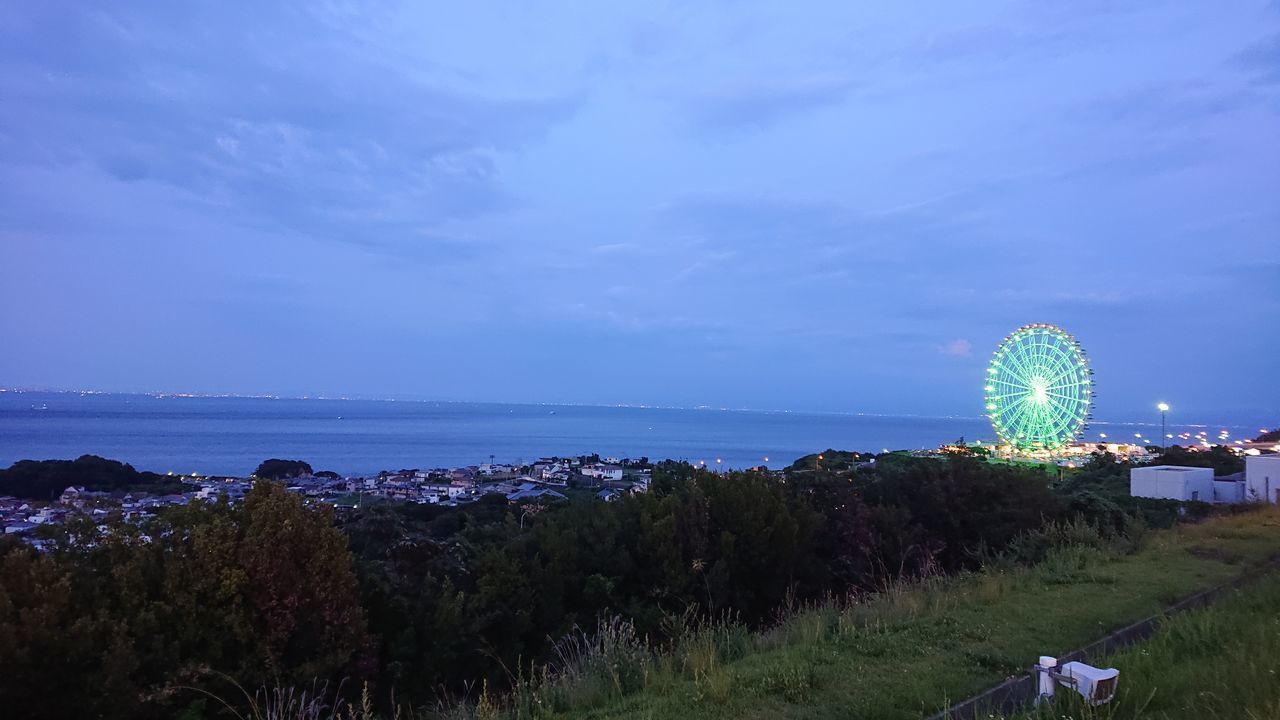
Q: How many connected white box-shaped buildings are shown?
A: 3